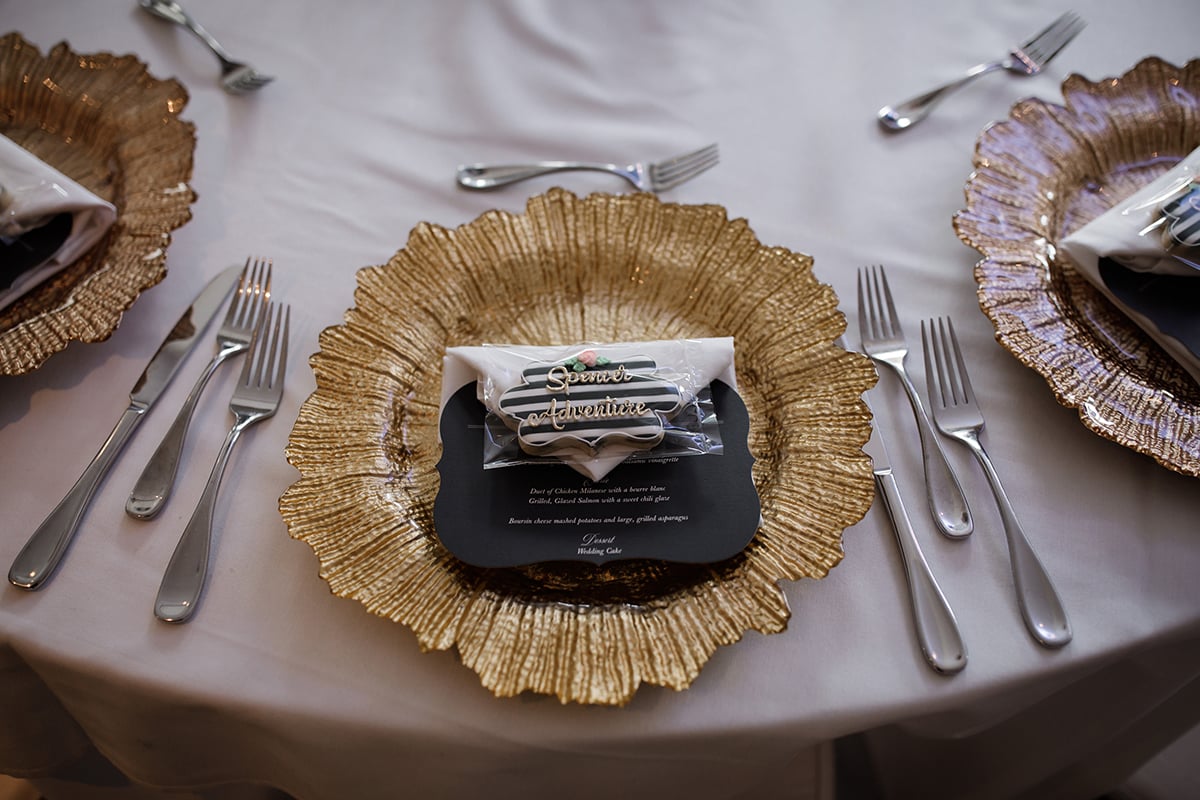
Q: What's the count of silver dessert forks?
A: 3